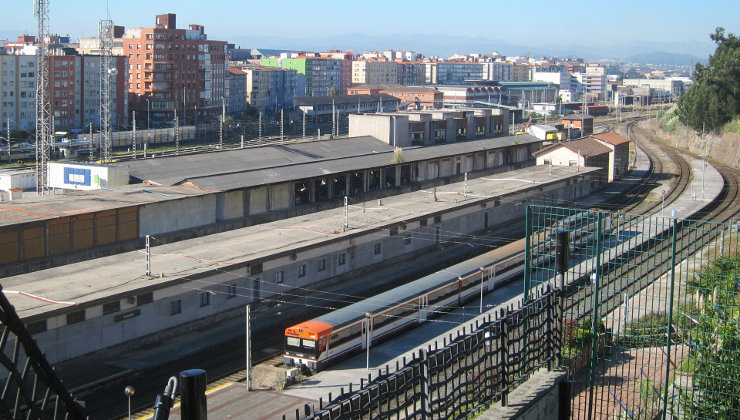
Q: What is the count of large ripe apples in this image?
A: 0